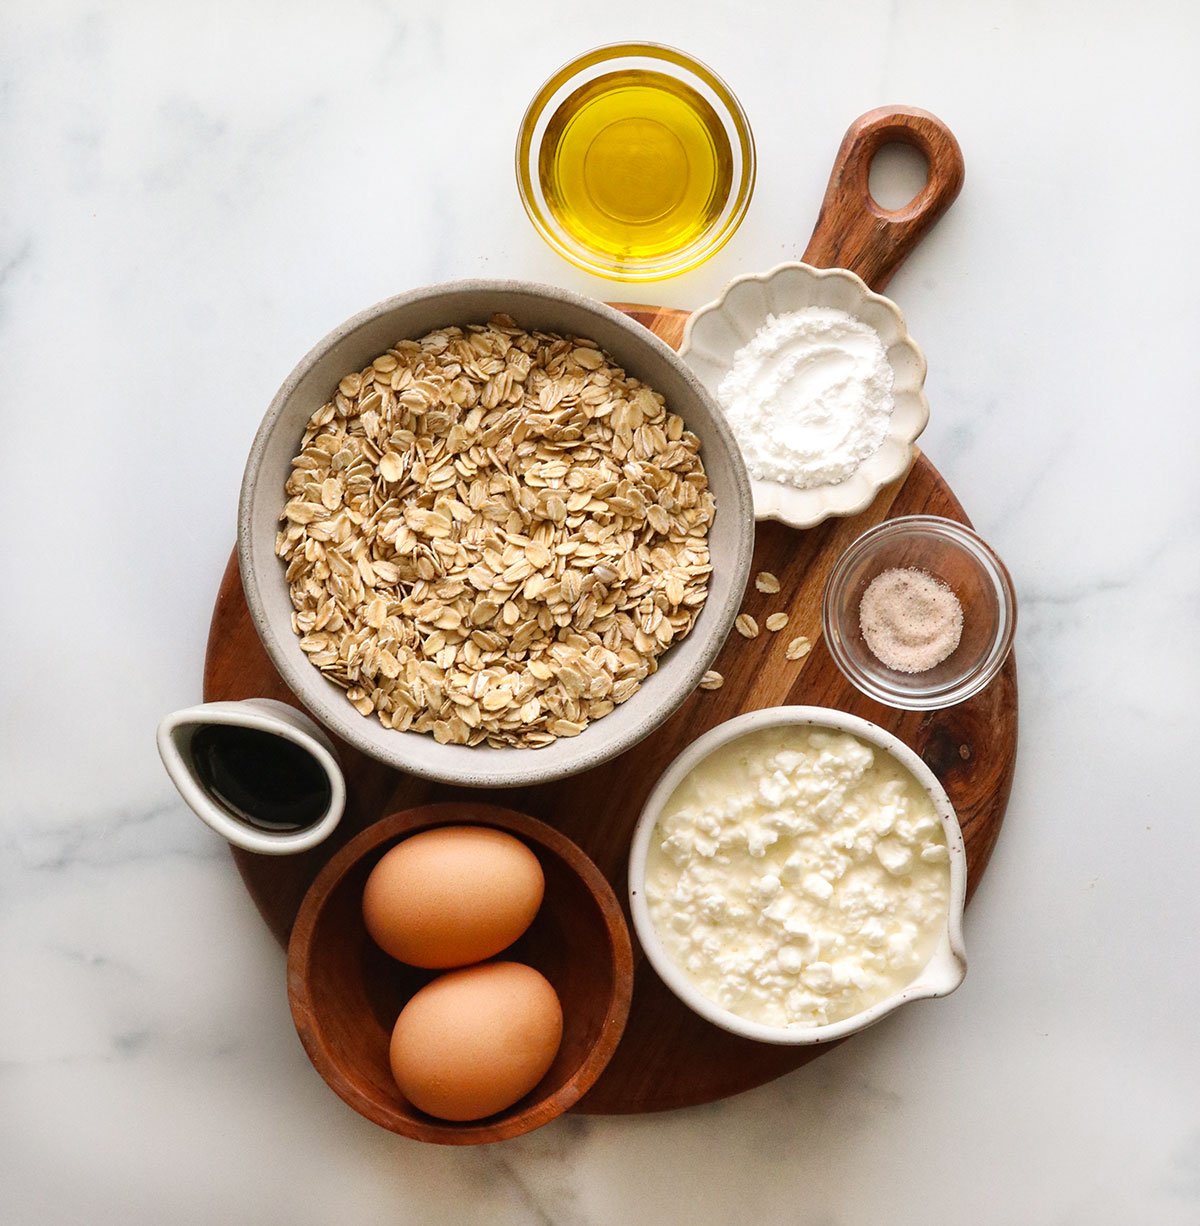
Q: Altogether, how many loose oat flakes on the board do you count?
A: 5